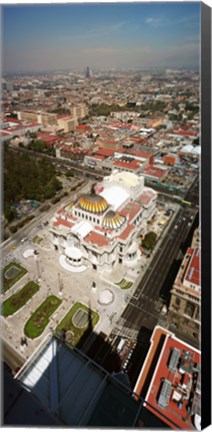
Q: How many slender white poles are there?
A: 2